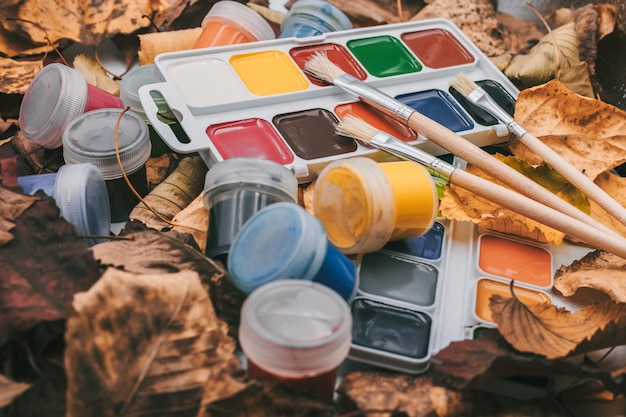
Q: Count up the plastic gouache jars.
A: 10